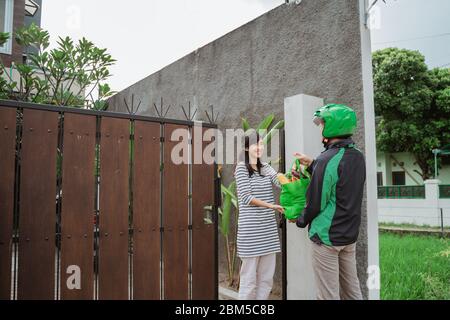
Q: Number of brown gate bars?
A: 7